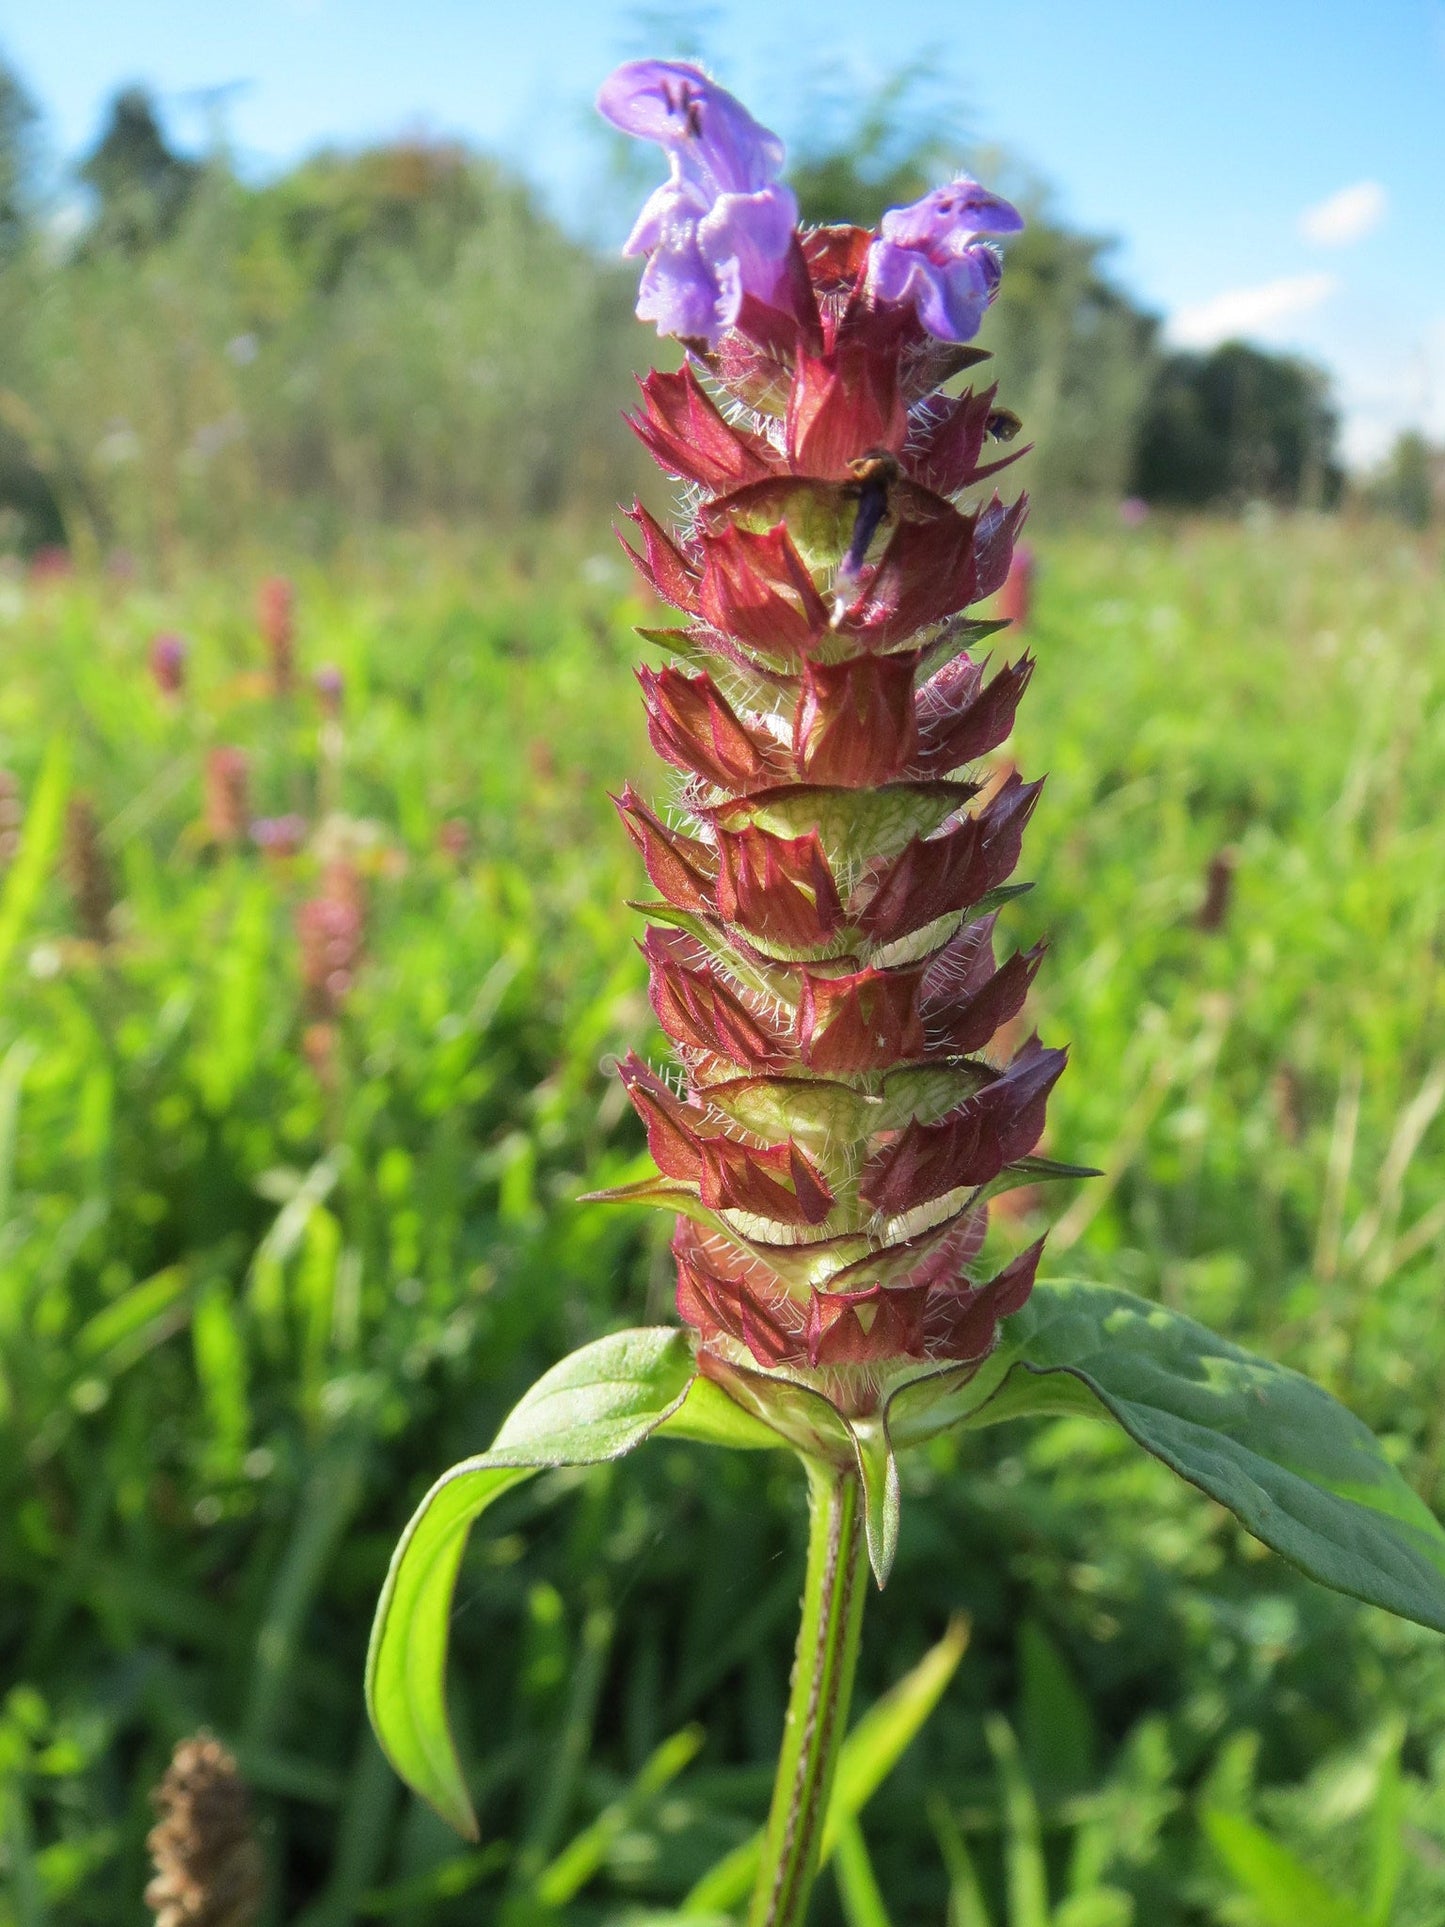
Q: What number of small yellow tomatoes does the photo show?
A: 0